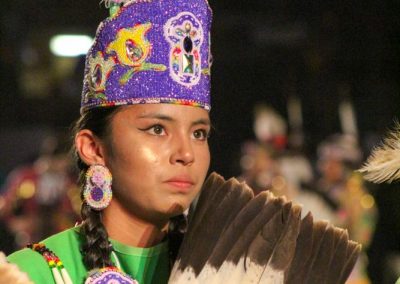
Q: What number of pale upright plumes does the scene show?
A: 3